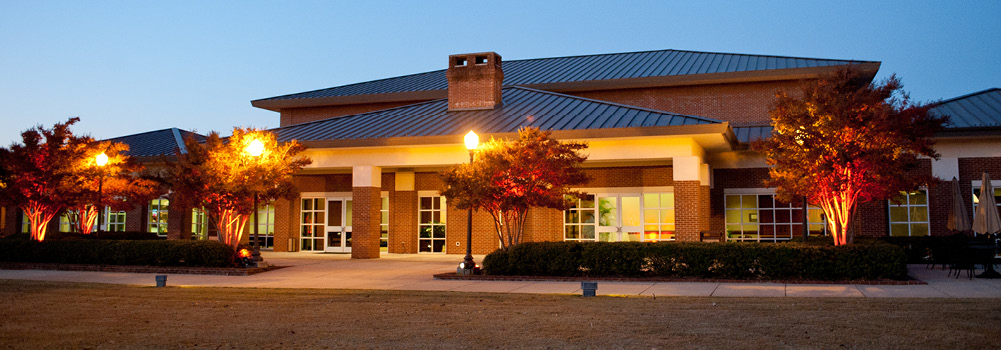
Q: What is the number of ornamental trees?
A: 5